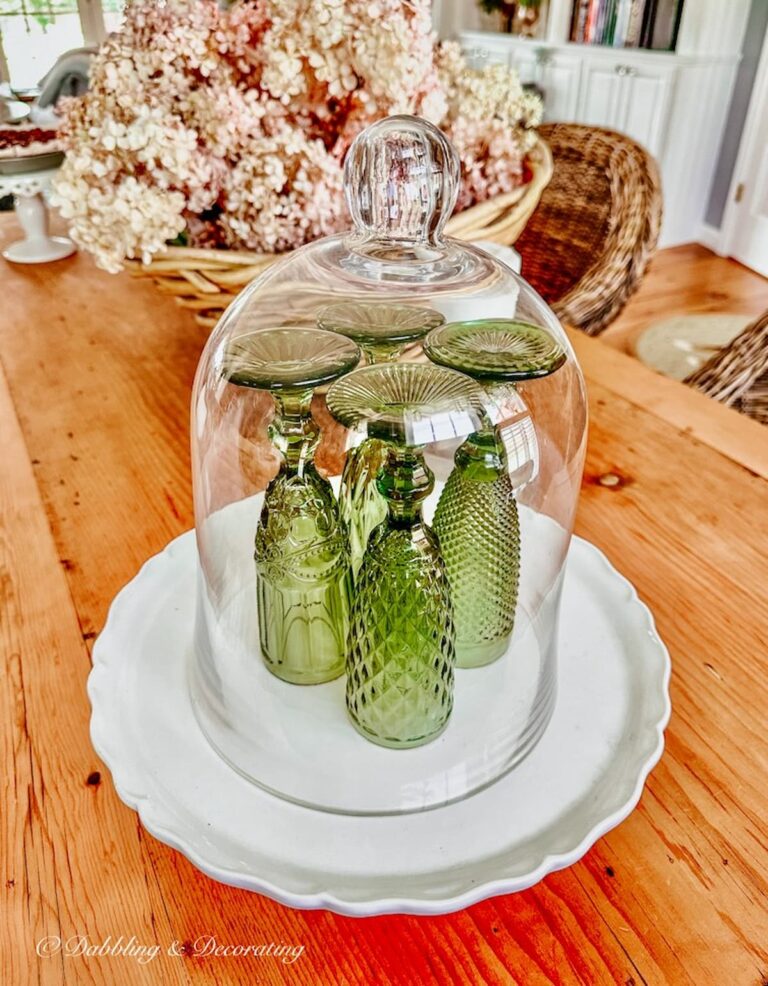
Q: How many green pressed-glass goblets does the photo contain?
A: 4